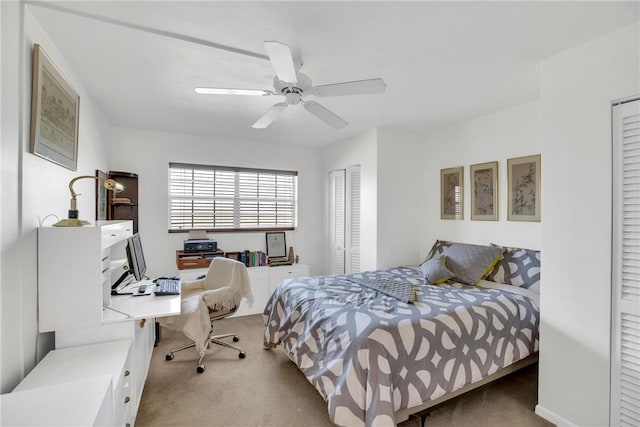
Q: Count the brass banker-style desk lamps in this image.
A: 1